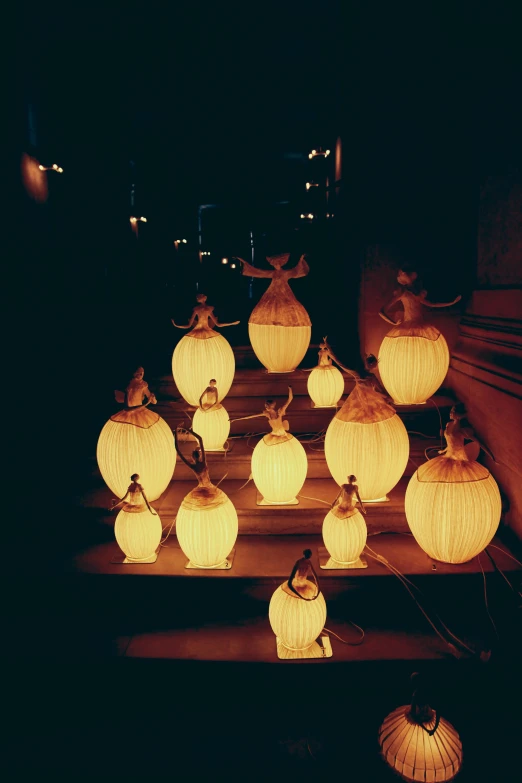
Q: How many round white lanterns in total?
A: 14